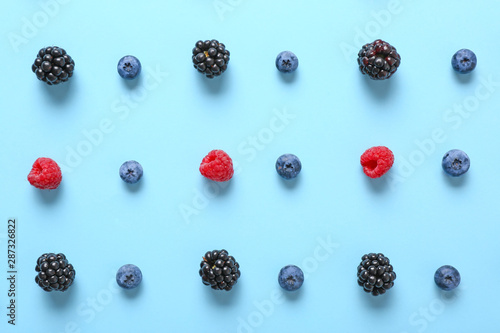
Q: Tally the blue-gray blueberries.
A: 9